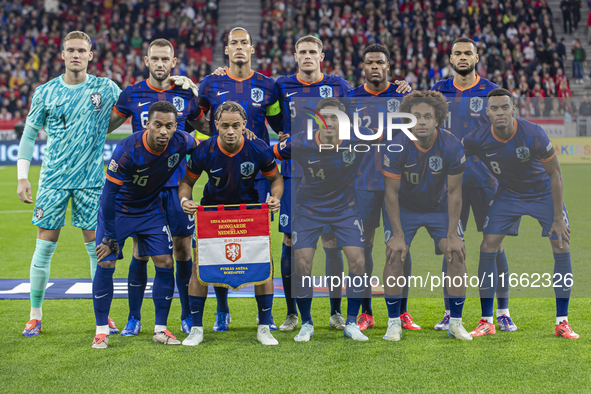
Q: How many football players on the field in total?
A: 11